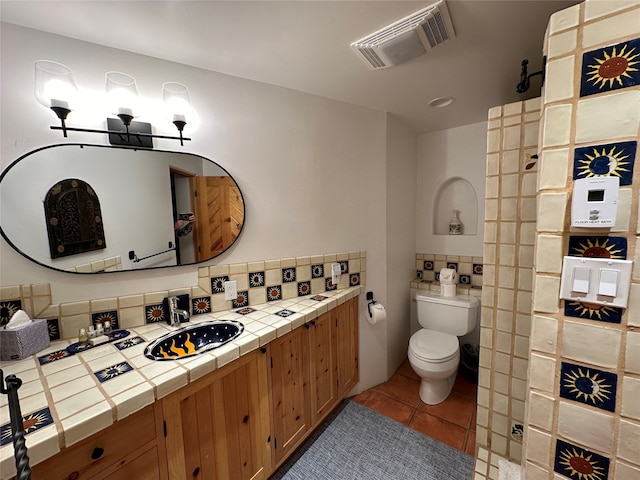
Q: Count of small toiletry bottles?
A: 4